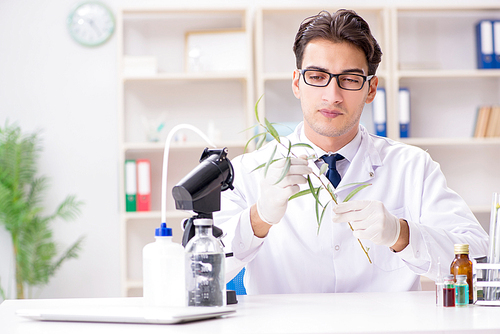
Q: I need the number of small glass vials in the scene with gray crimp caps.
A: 2